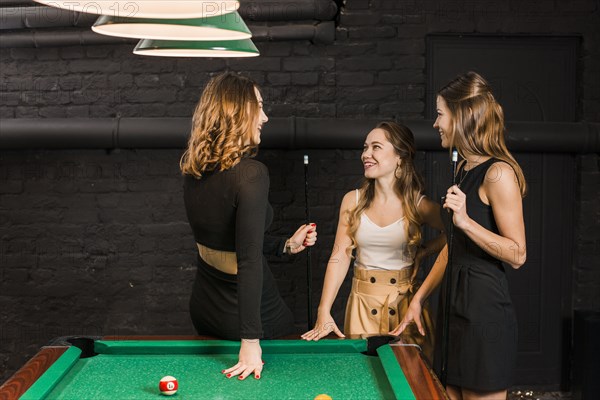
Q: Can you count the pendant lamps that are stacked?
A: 3